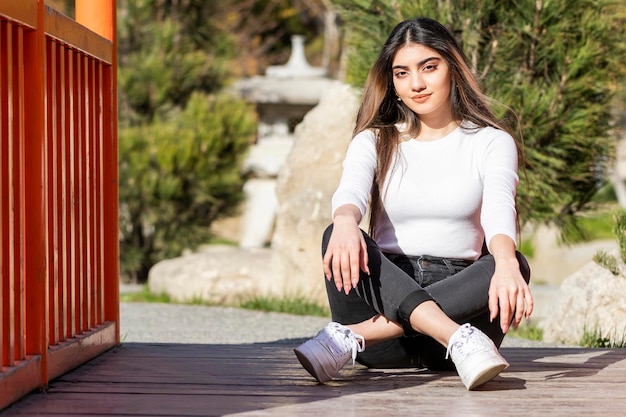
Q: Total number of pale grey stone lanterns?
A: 1